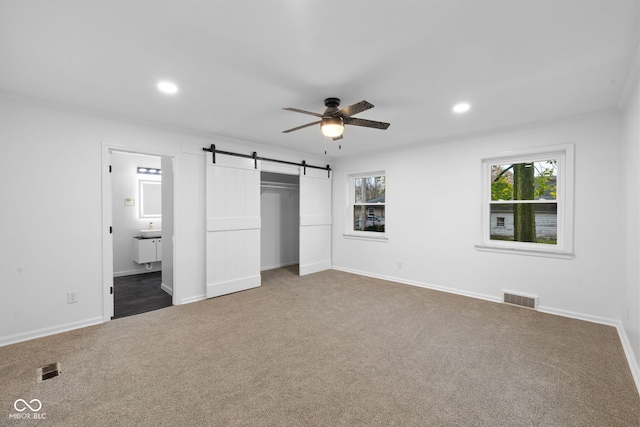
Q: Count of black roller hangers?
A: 4